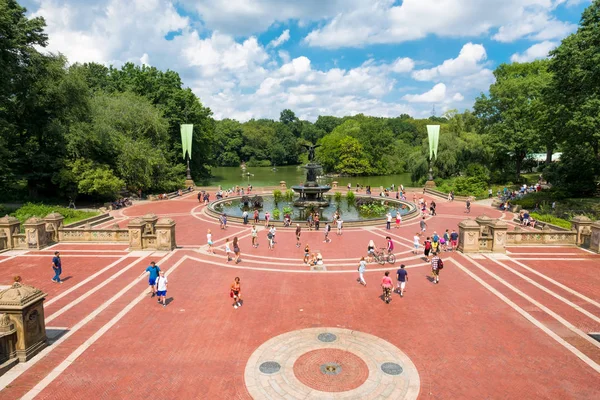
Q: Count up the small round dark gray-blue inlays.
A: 3